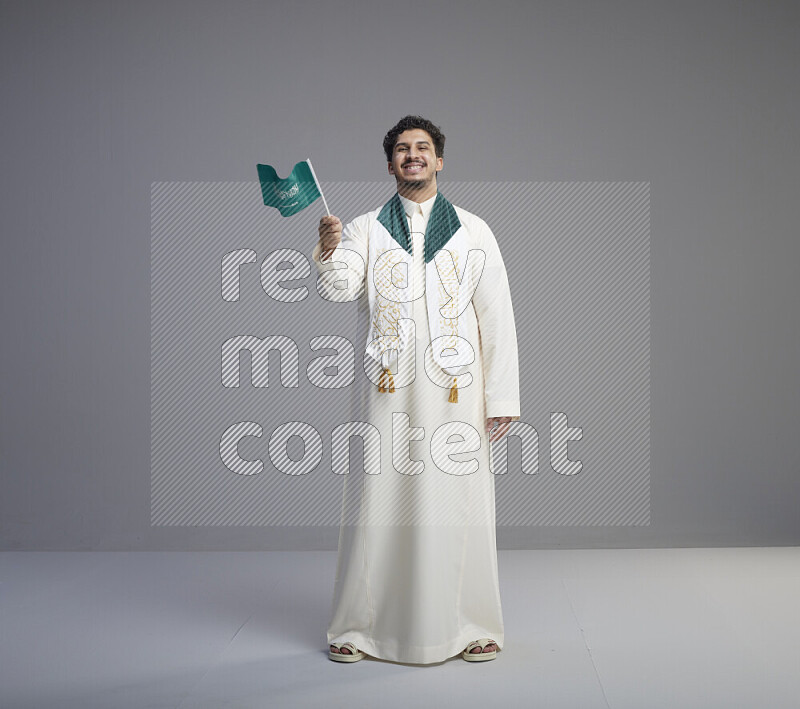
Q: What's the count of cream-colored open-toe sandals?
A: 2